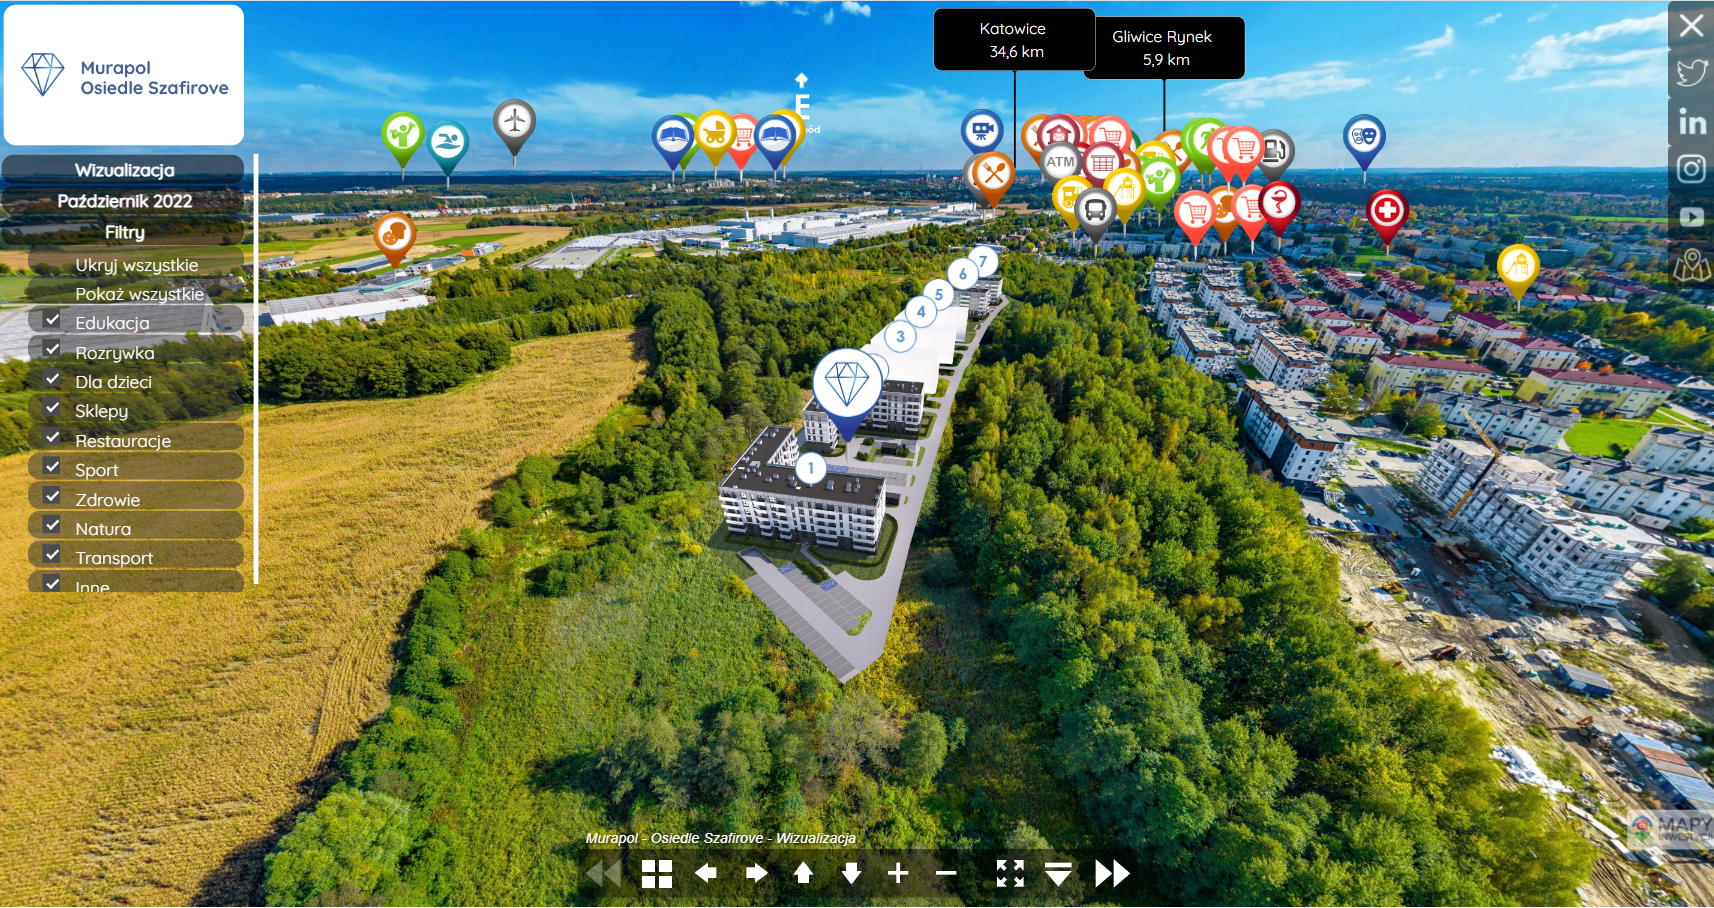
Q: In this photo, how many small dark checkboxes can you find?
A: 10